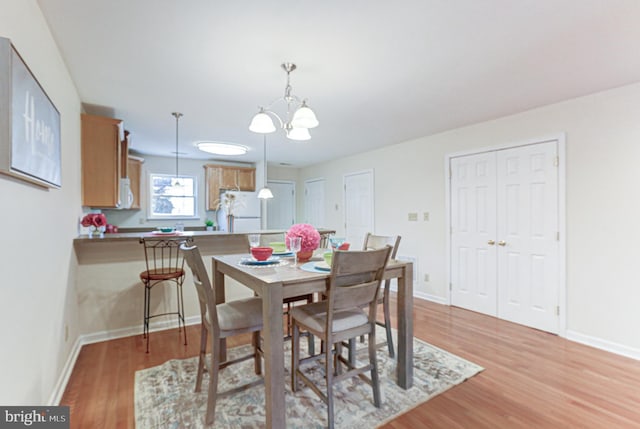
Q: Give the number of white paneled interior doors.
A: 5